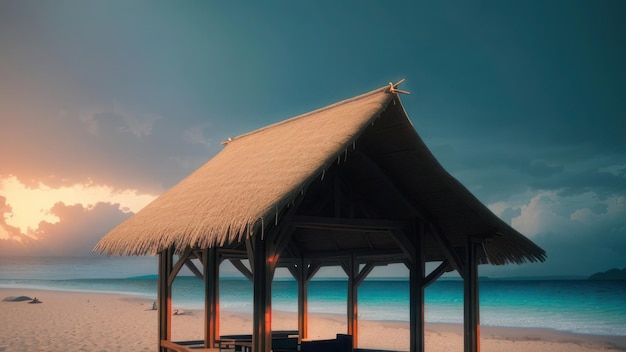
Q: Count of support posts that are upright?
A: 7